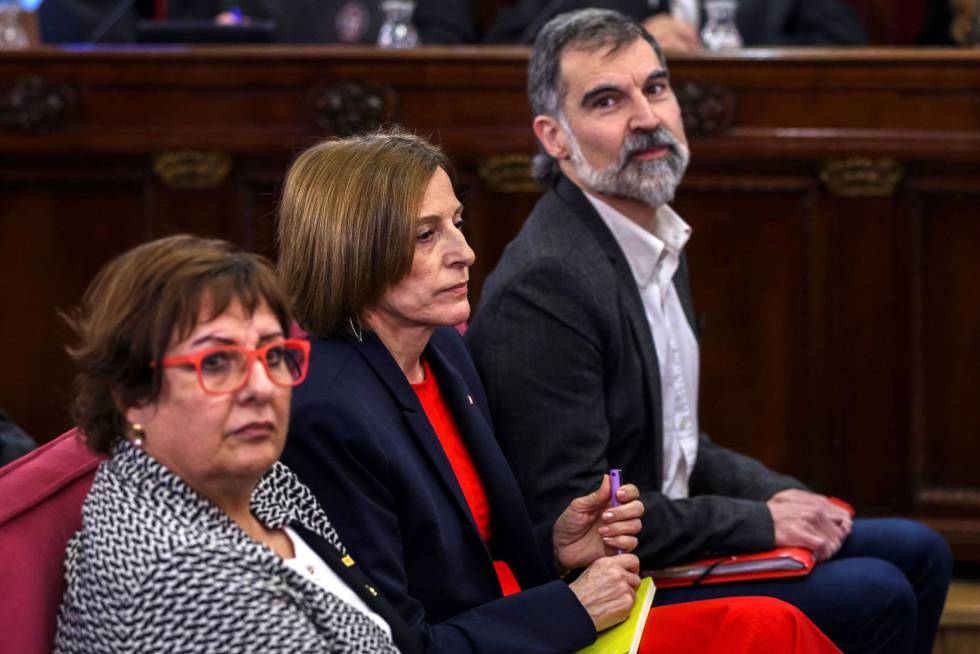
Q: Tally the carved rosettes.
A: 3